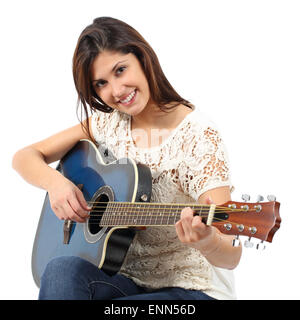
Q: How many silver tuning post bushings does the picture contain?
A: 6